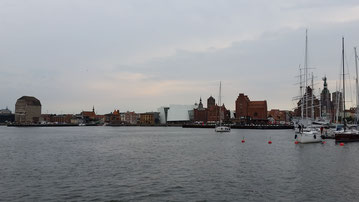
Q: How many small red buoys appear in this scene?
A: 5